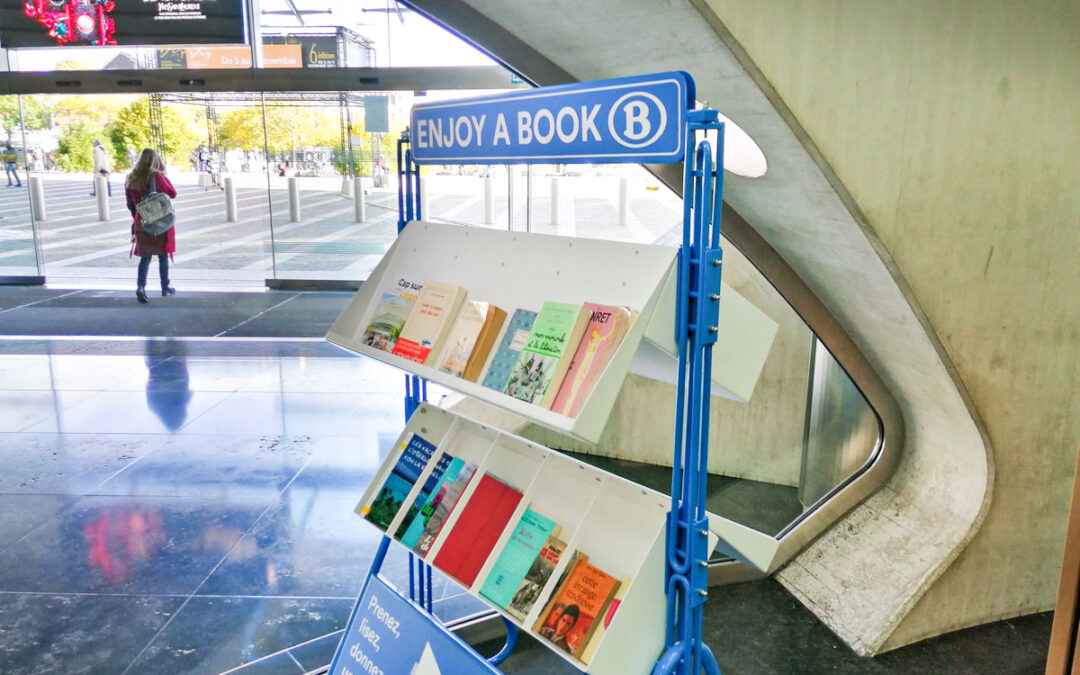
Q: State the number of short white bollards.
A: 9